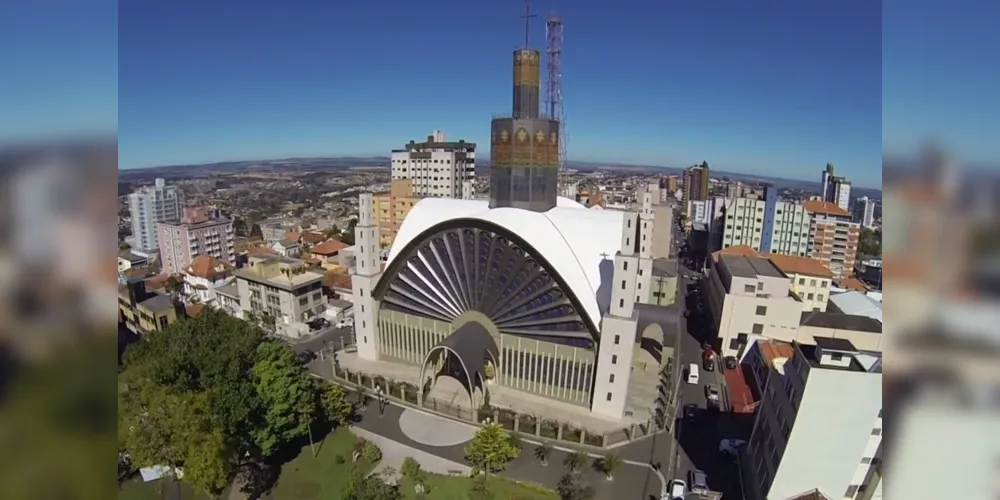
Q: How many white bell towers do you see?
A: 3